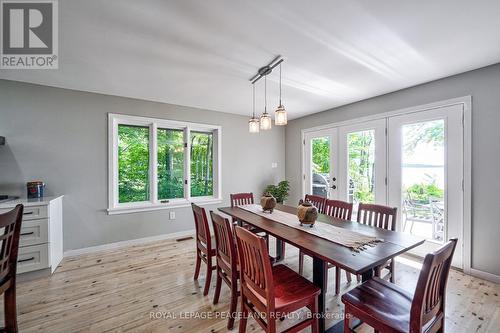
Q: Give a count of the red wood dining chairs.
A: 8